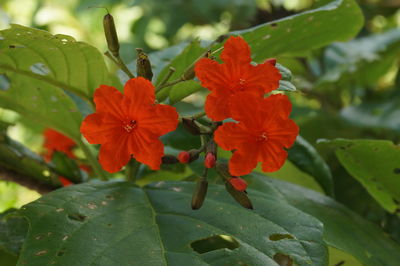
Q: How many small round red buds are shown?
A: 3